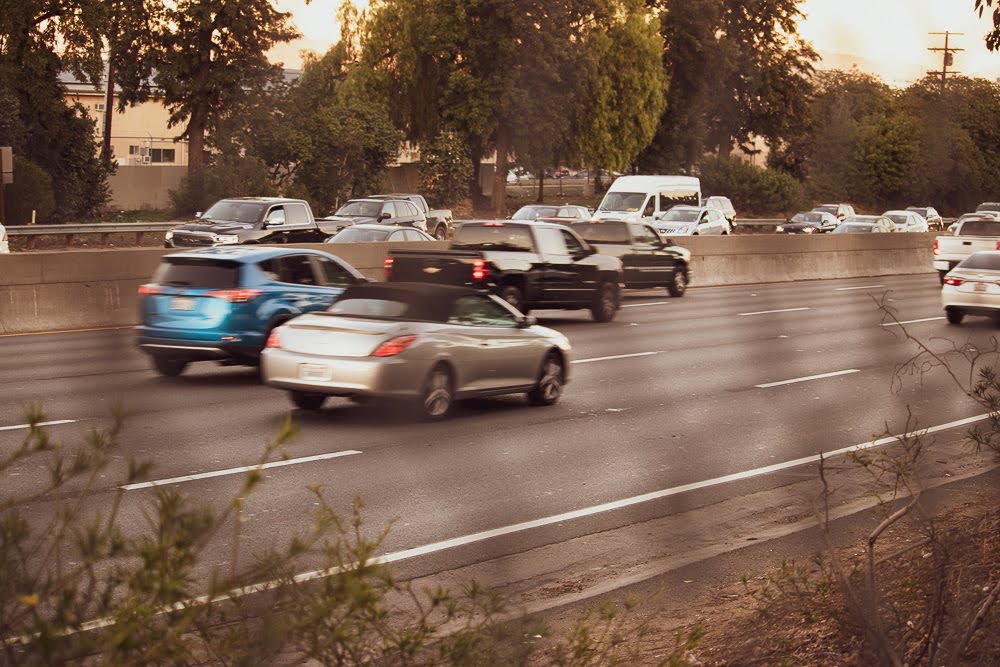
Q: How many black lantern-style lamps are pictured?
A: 0